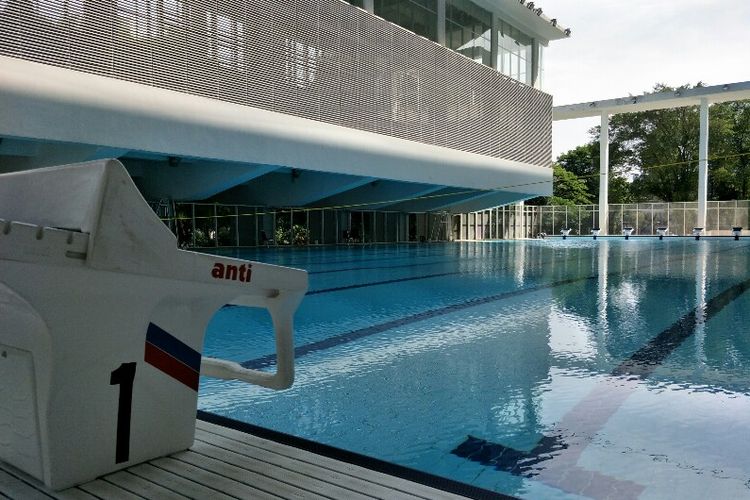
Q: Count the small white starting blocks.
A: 6